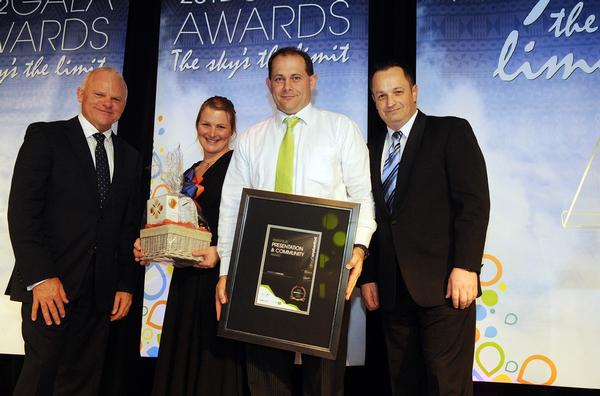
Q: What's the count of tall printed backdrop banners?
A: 3